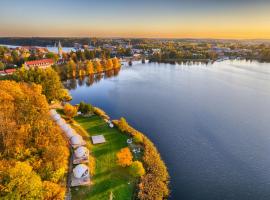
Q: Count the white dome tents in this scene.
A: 8